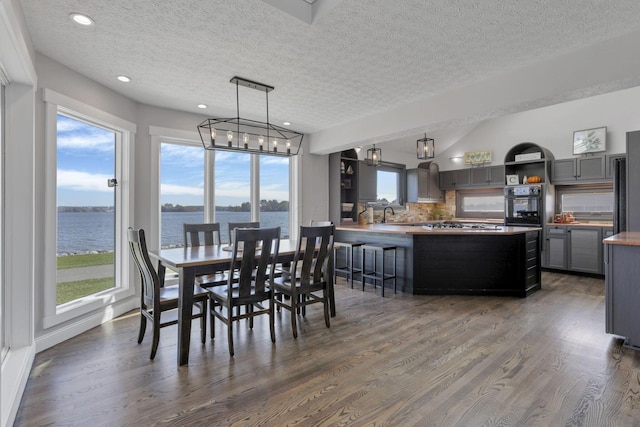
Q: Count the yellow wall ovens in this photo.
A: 0